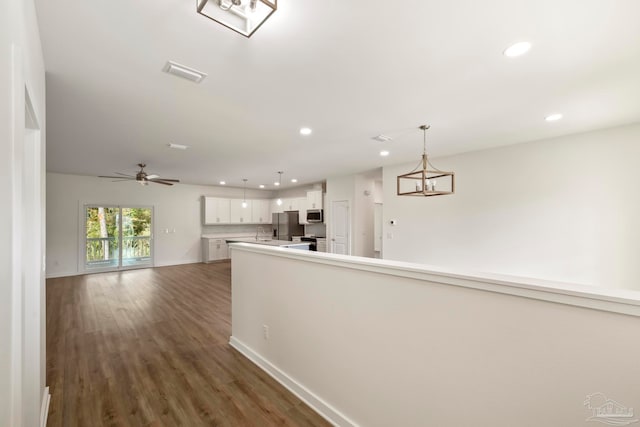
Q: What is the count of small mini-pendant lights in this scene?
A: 2